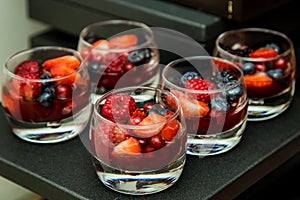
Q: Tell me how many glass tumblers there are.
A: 5